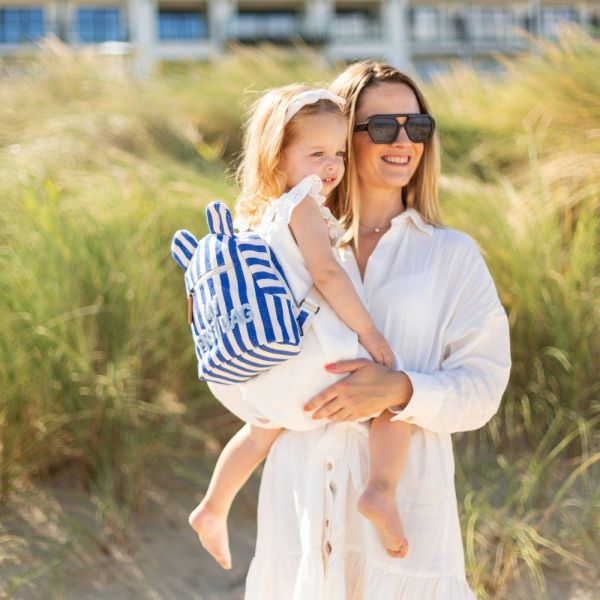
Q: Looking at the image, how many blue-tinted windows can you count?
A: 3